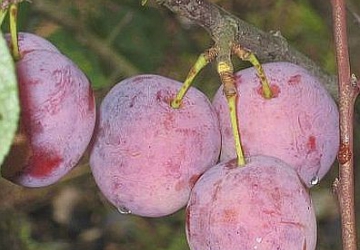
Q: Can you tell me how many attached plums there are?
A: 4